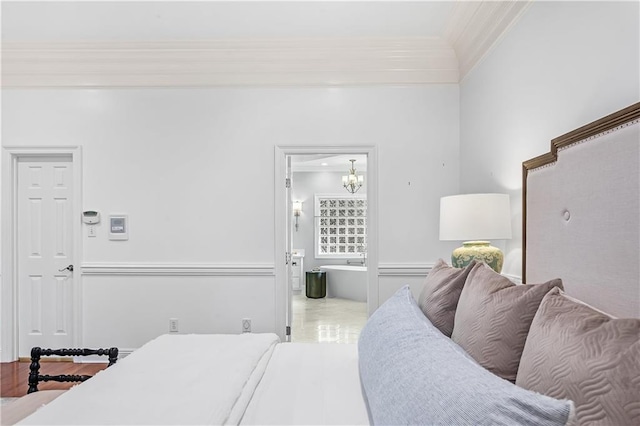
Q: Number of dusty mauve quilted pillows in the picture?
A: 3